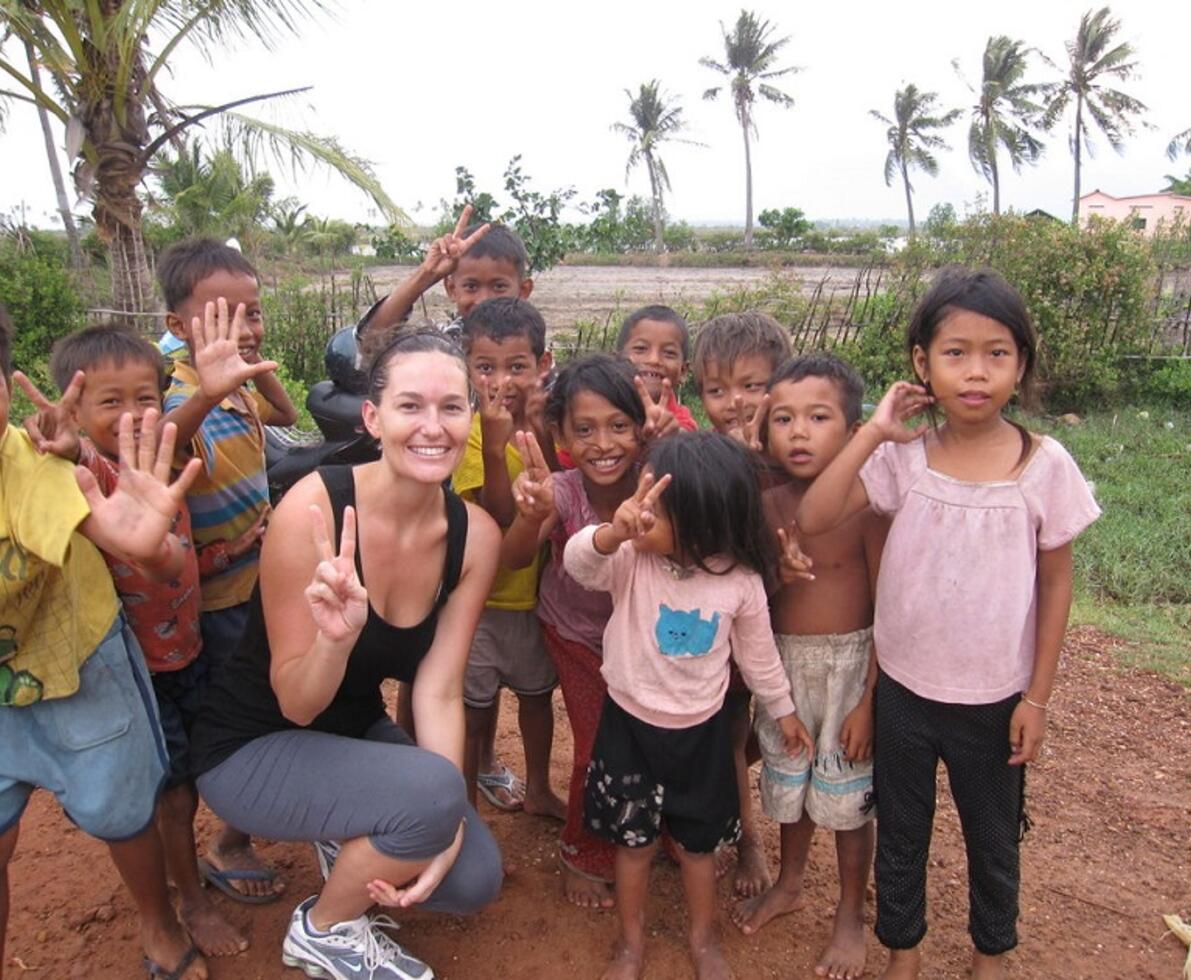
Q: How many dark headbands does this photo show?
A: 1